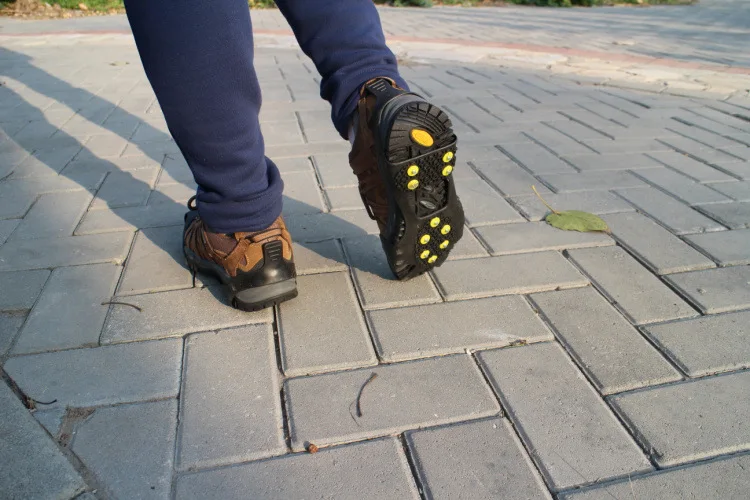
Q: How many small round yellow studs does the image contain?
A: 10